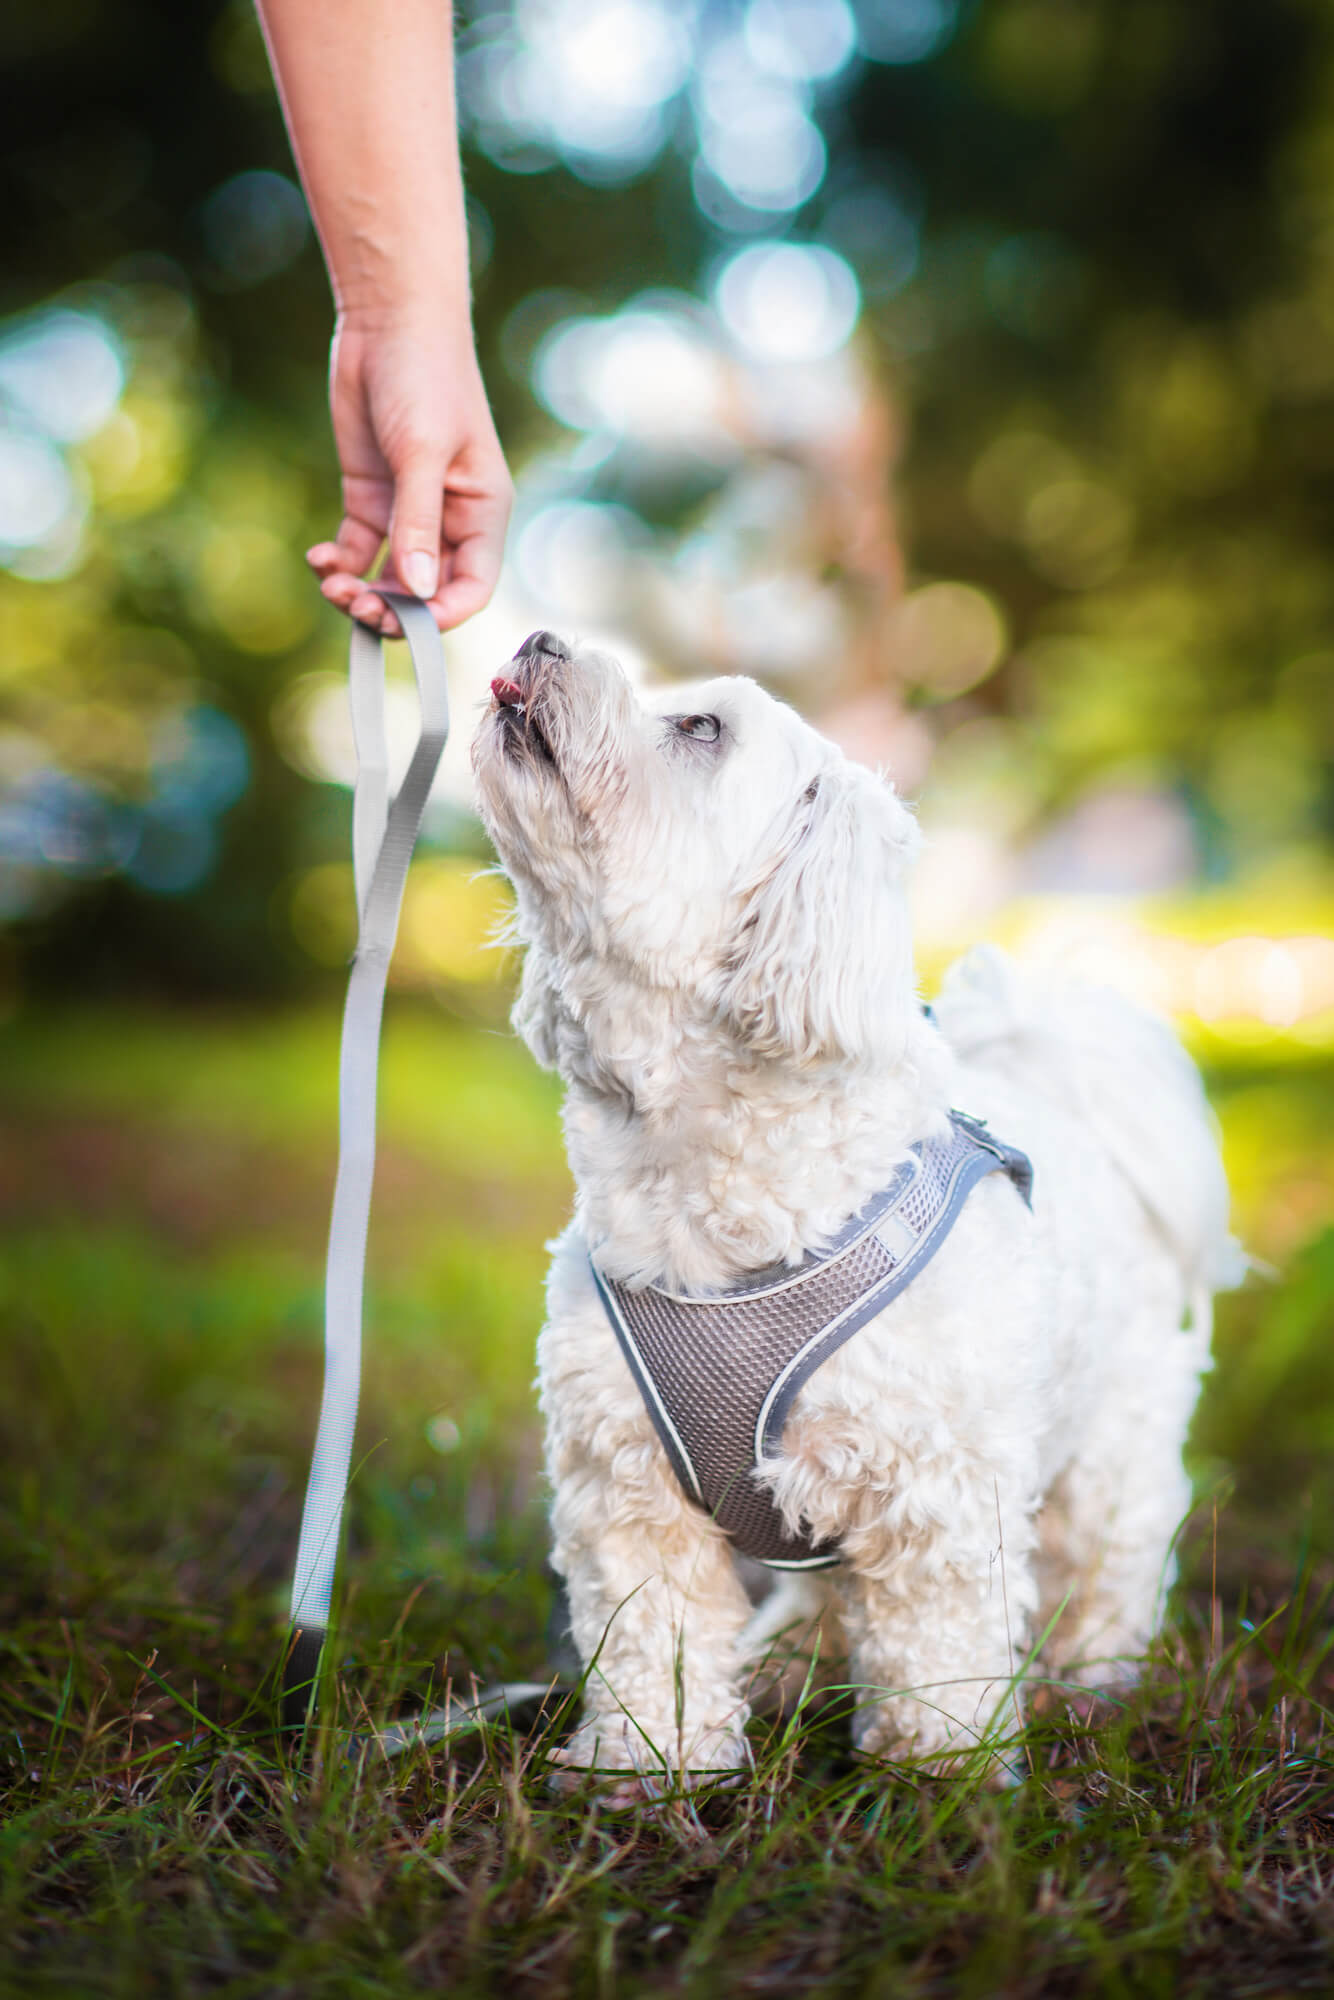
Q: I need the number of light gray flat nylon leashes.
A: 1